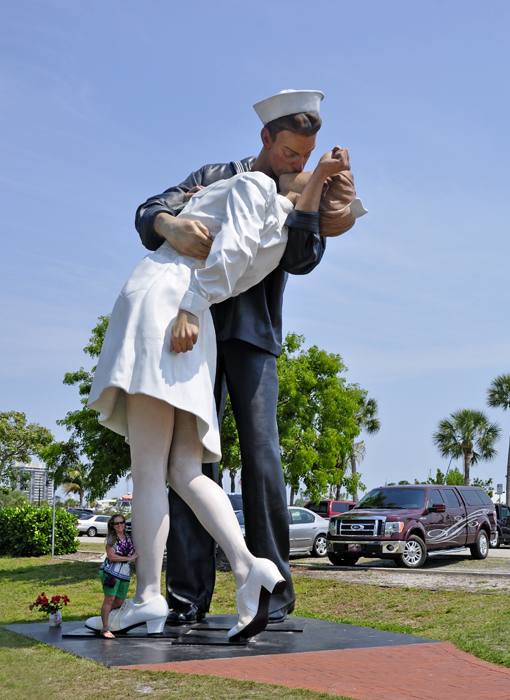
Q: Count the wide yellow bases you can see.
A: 0